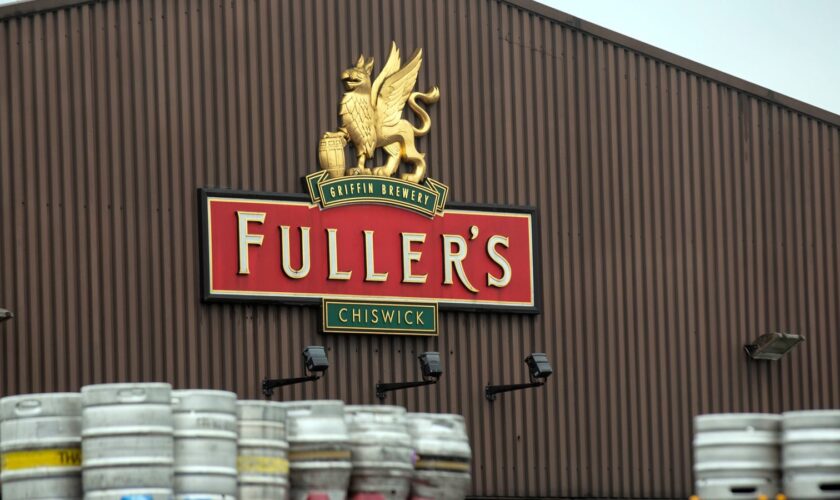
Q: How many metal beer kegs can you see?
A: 9